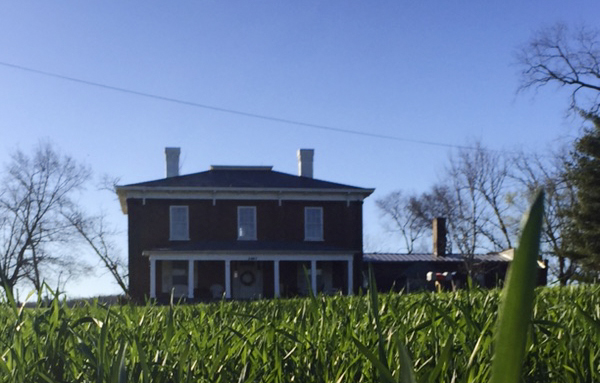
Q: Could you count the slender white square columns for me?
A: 6